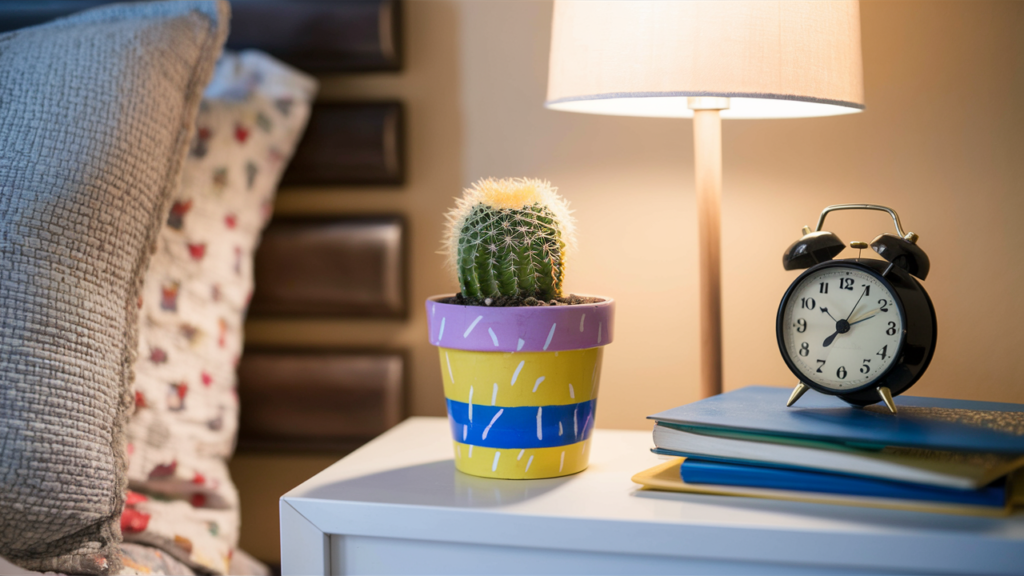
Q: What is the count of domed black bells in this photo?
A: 2